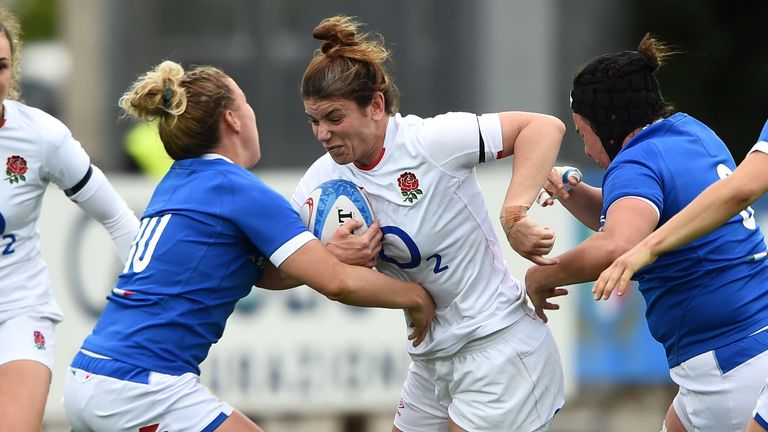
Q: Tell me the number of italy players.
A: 3